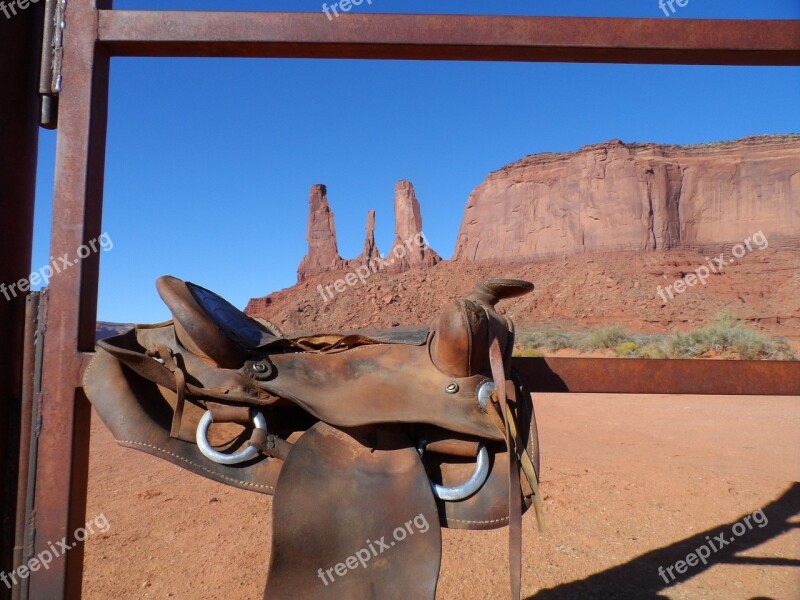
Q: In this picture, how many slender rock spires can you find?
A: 3